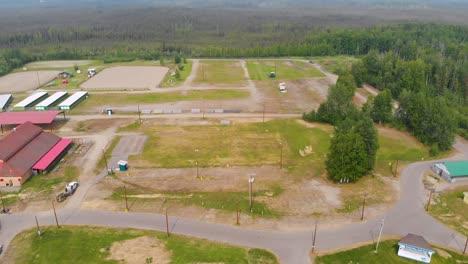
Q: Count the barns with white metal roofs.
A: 4